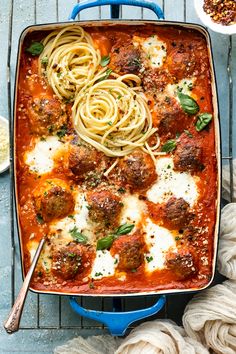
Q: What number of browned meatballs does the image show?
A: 13